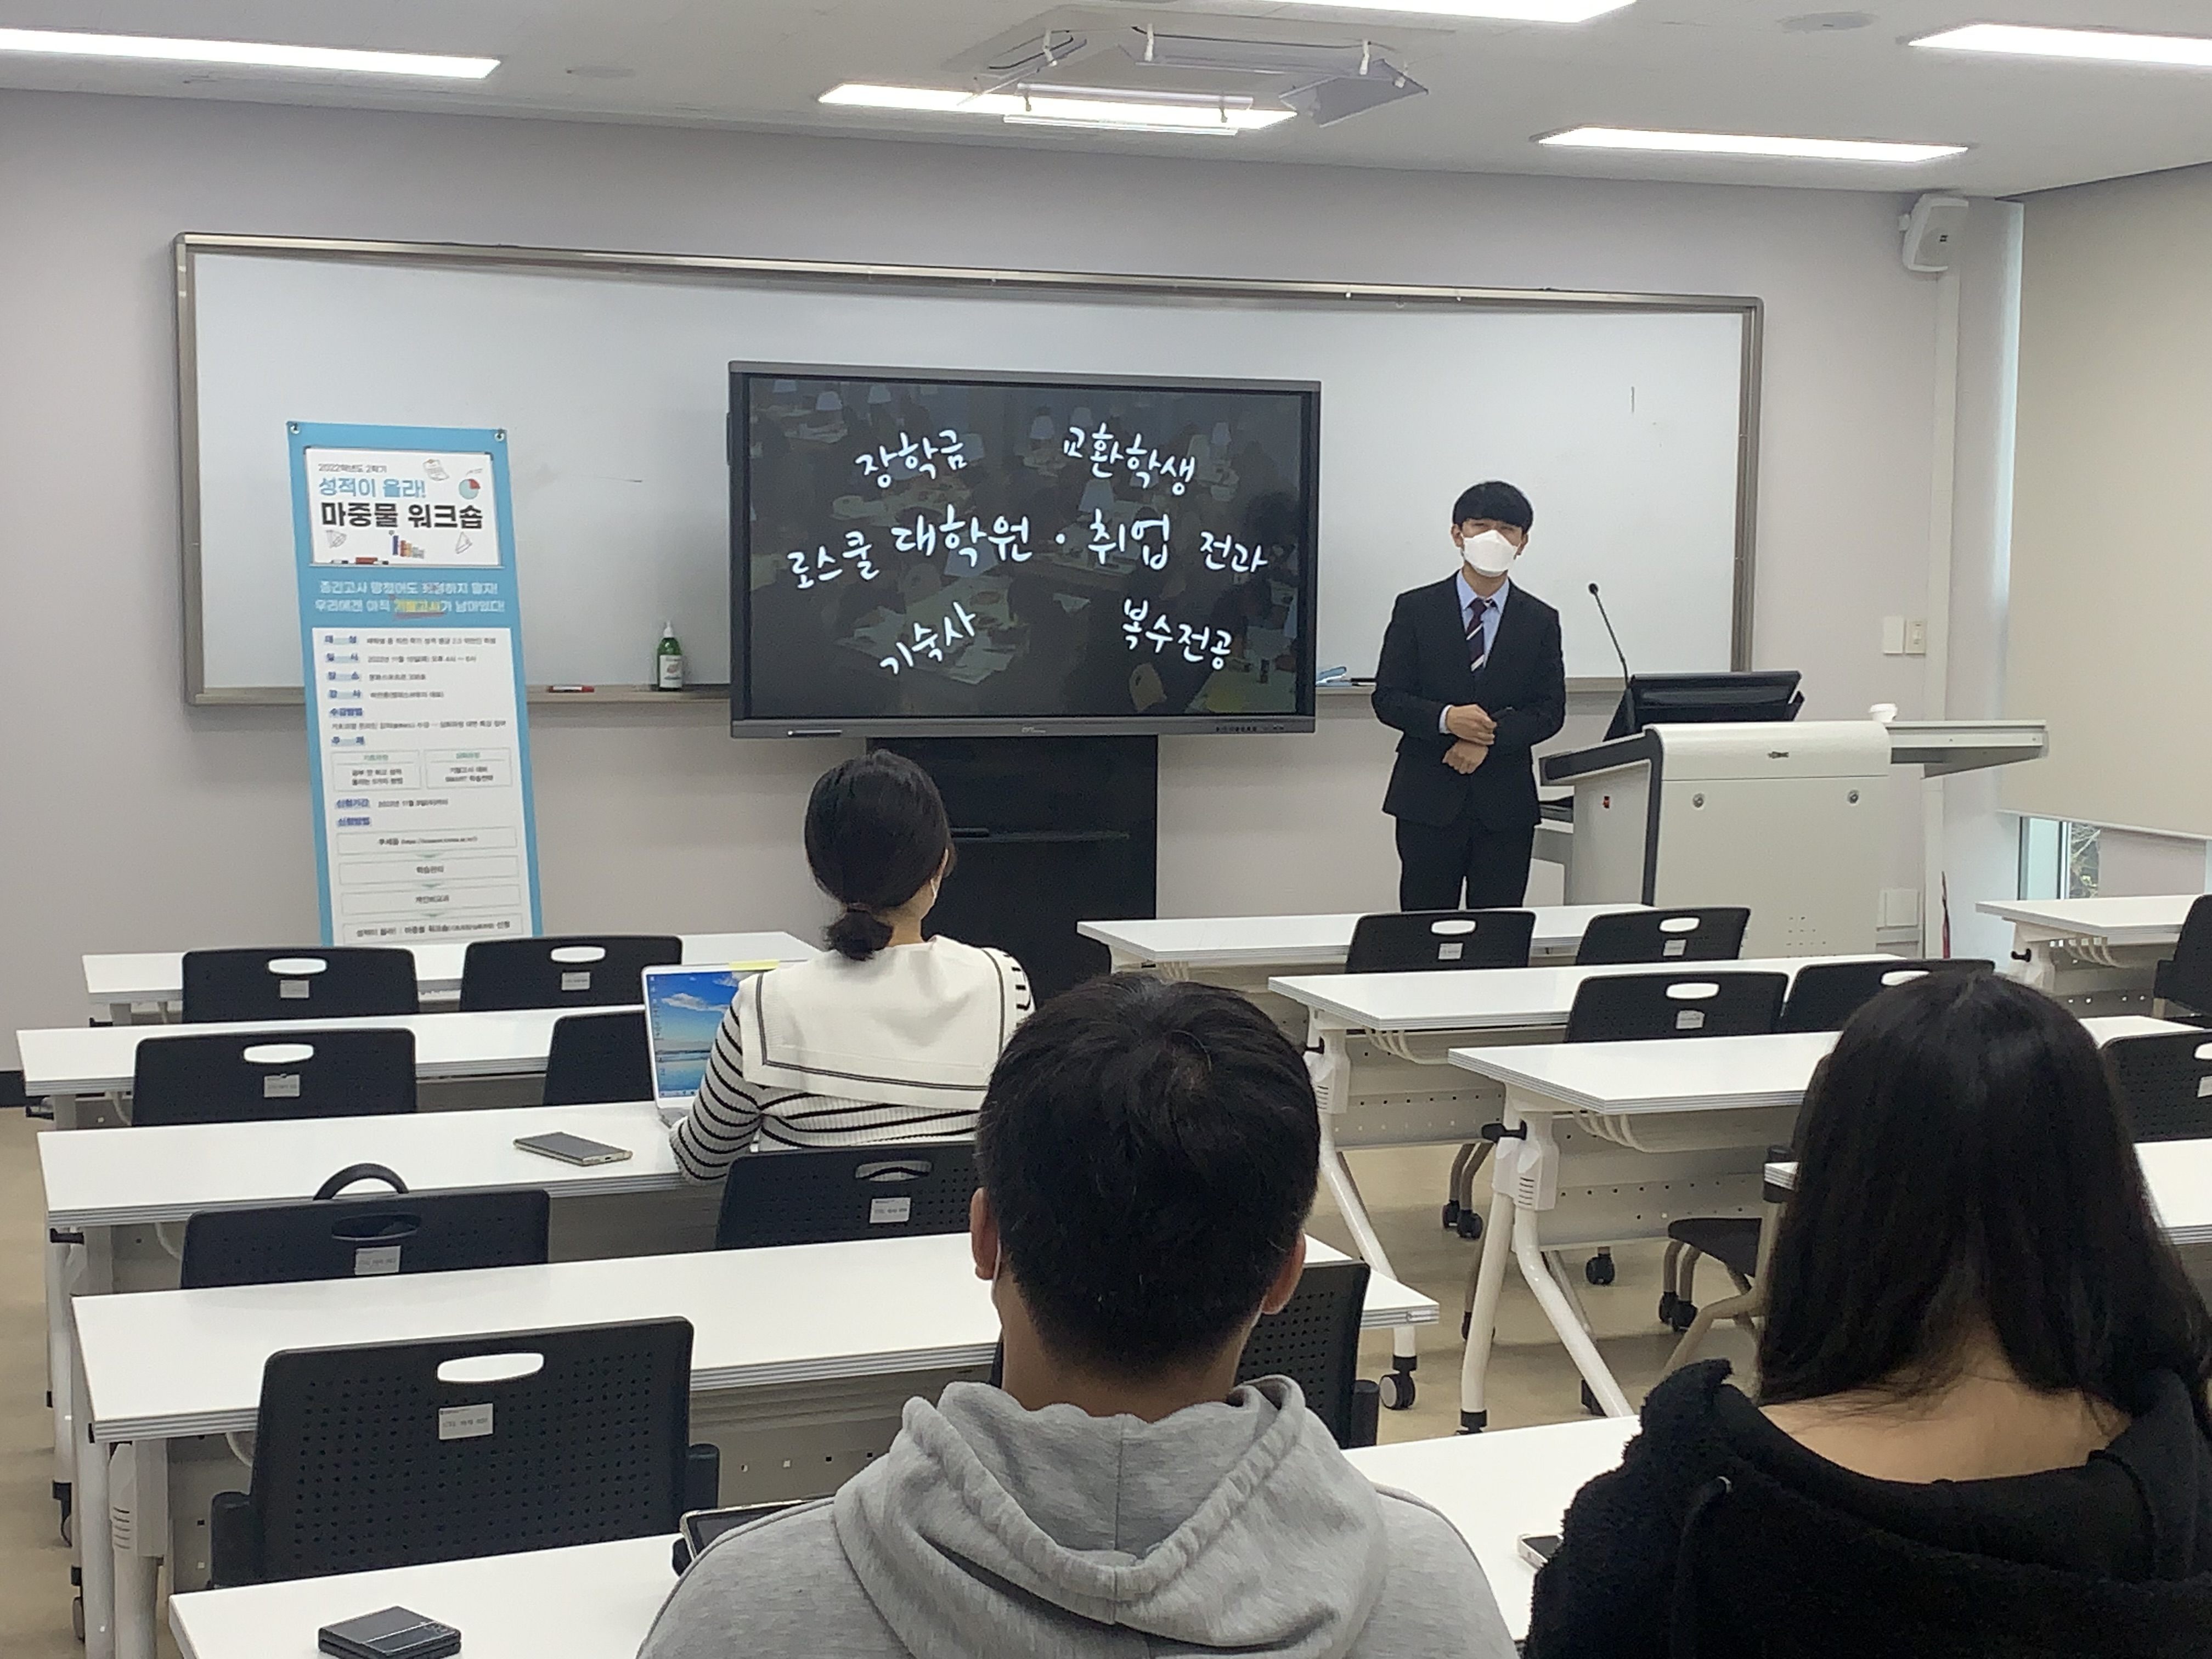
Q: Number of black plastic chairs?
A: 15